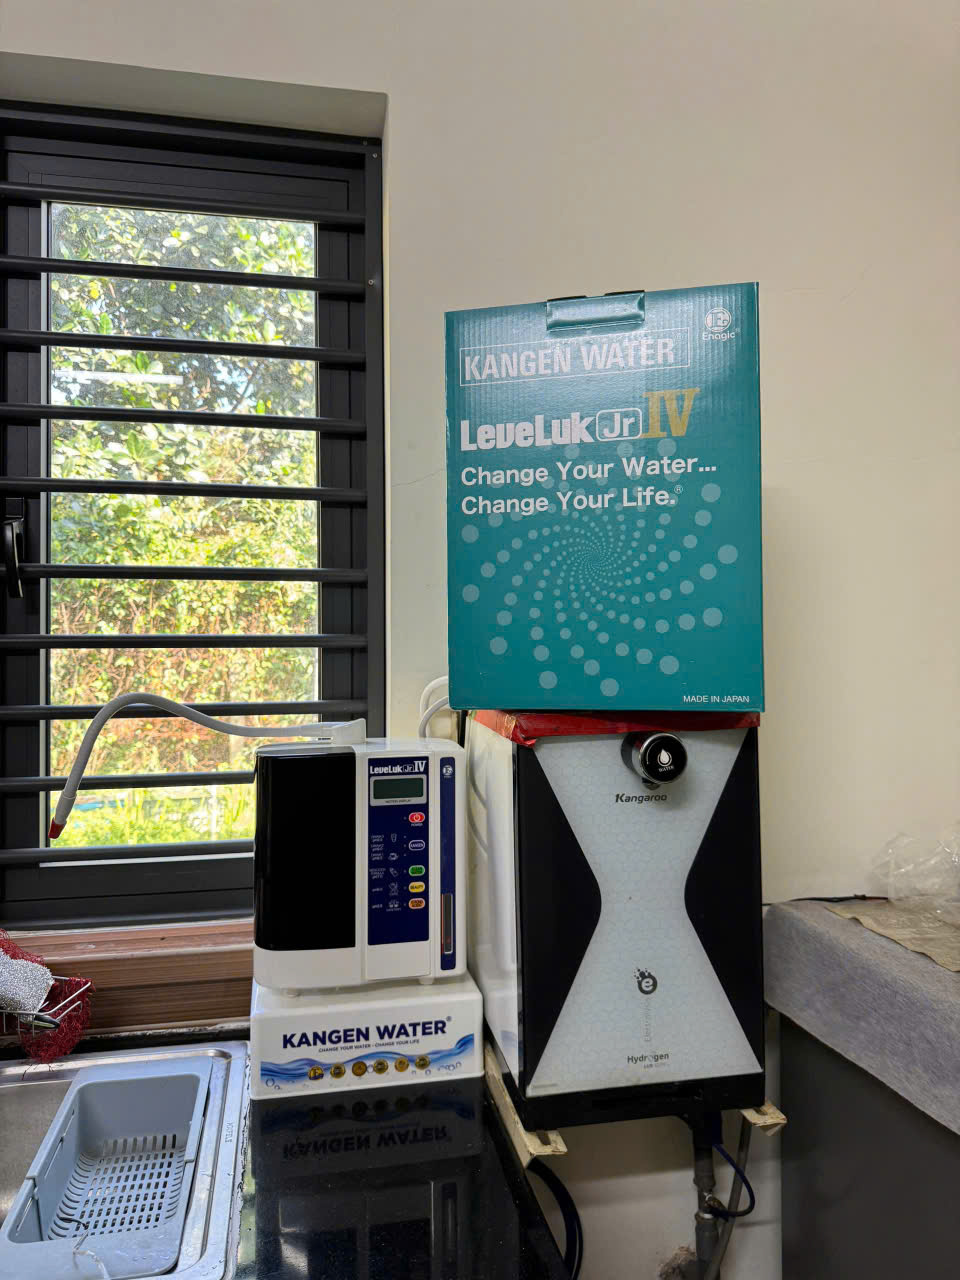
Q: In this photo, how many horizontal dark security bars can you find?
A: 10